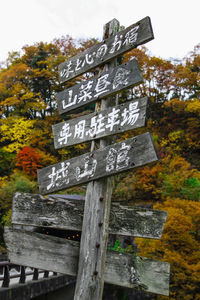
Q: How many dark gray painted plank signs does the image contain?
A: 4